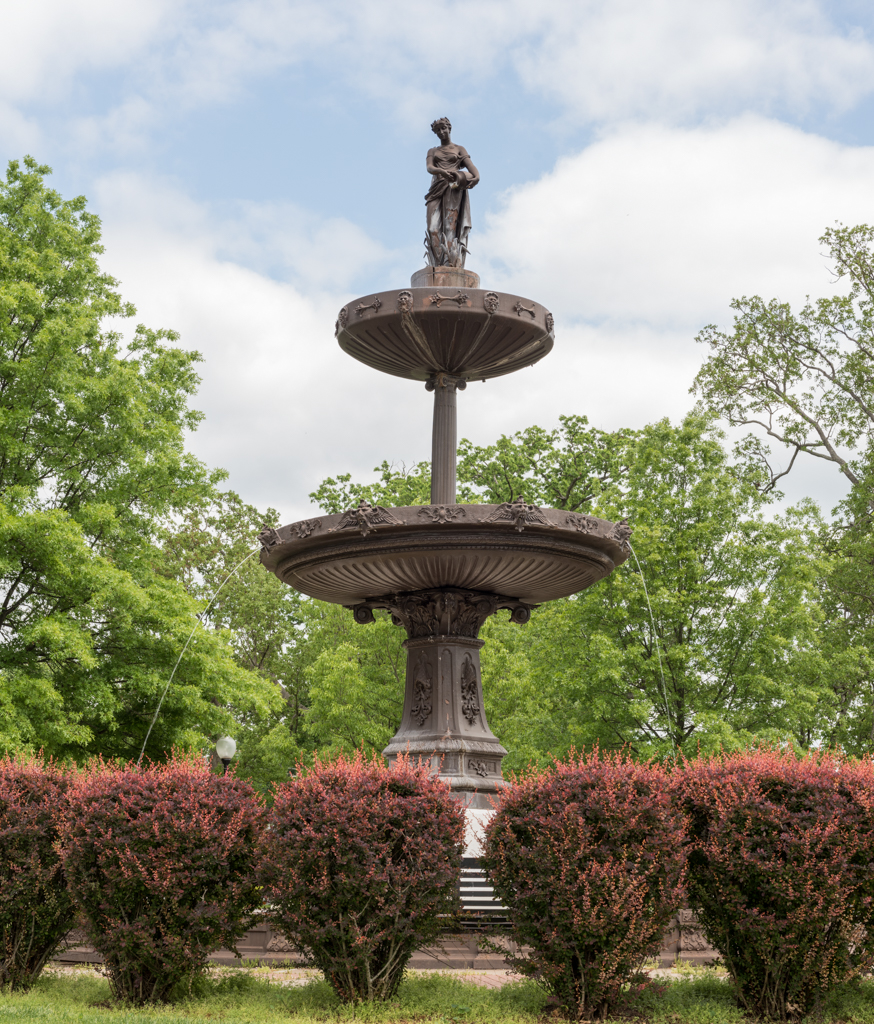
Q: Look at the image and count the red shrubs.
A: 5